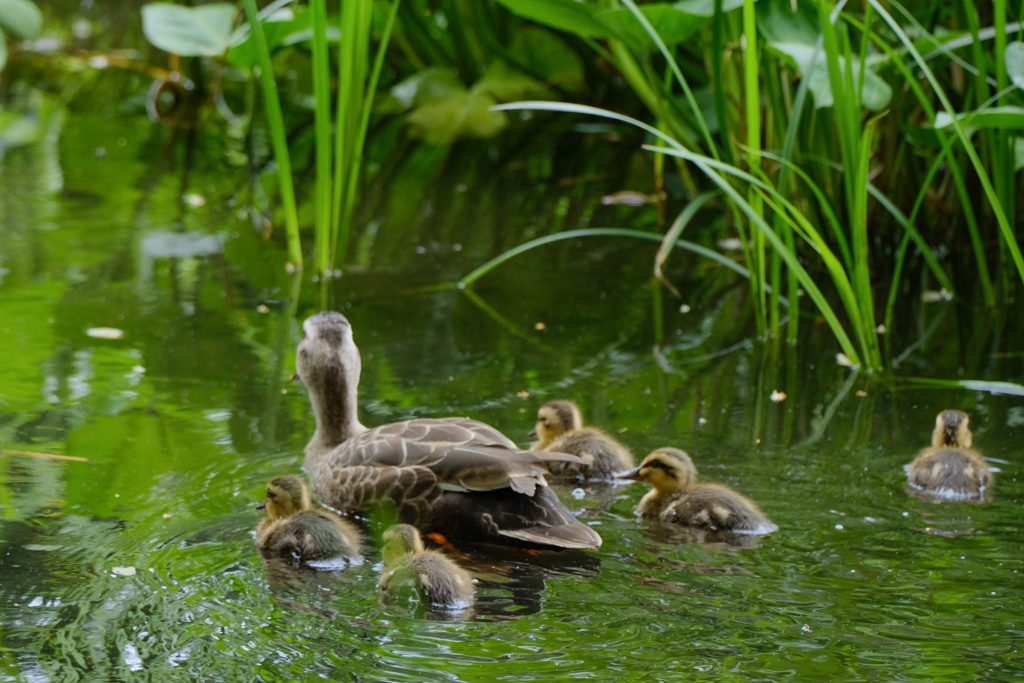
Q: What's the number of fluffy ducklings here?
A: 5